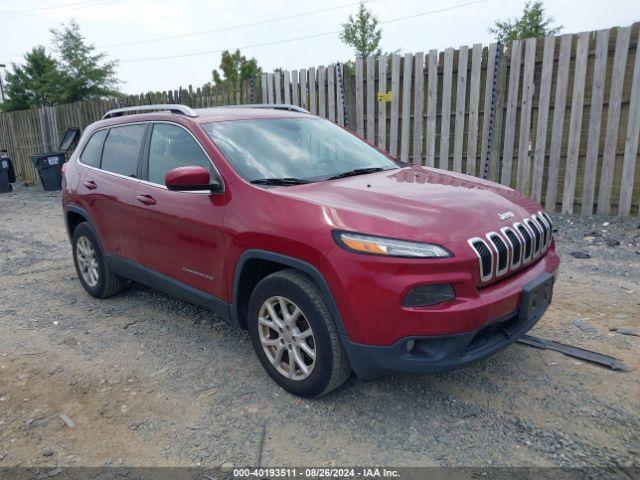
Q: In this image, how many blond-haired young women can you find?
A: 0